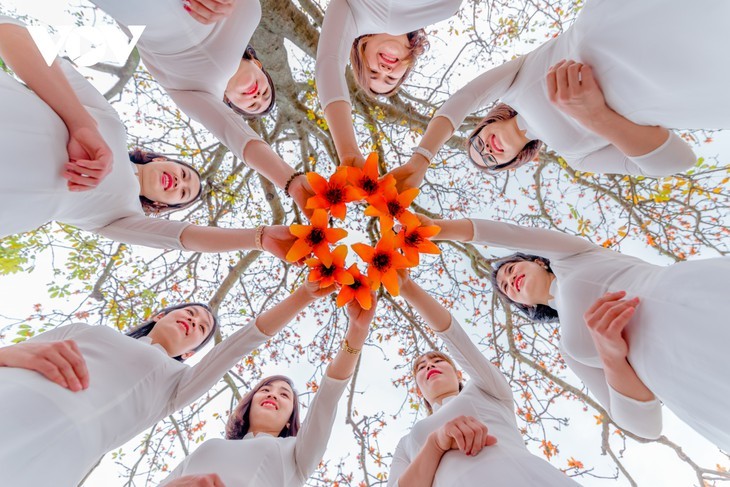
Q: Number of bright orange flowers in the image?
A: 8